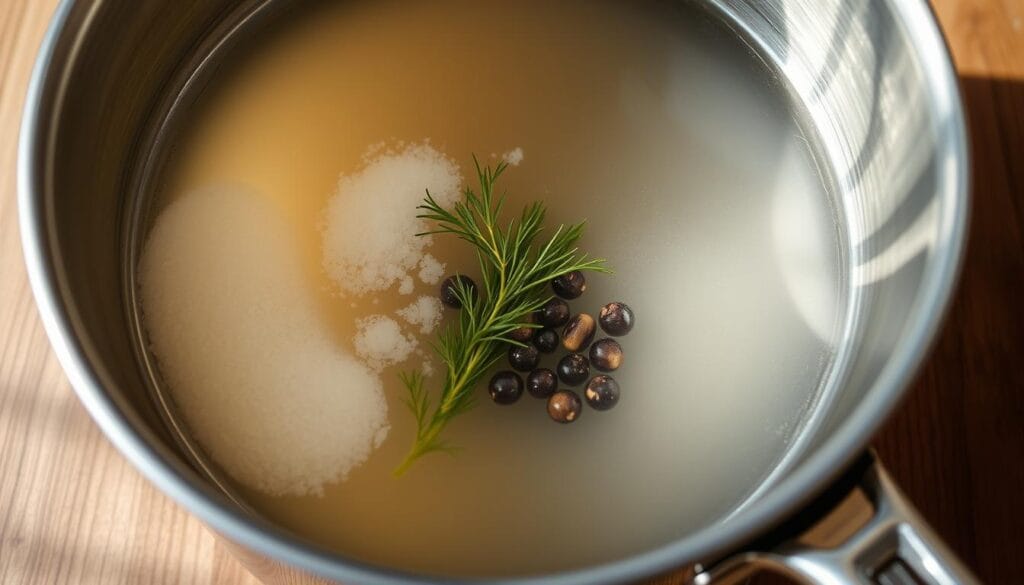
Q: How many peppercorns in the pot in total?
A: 14